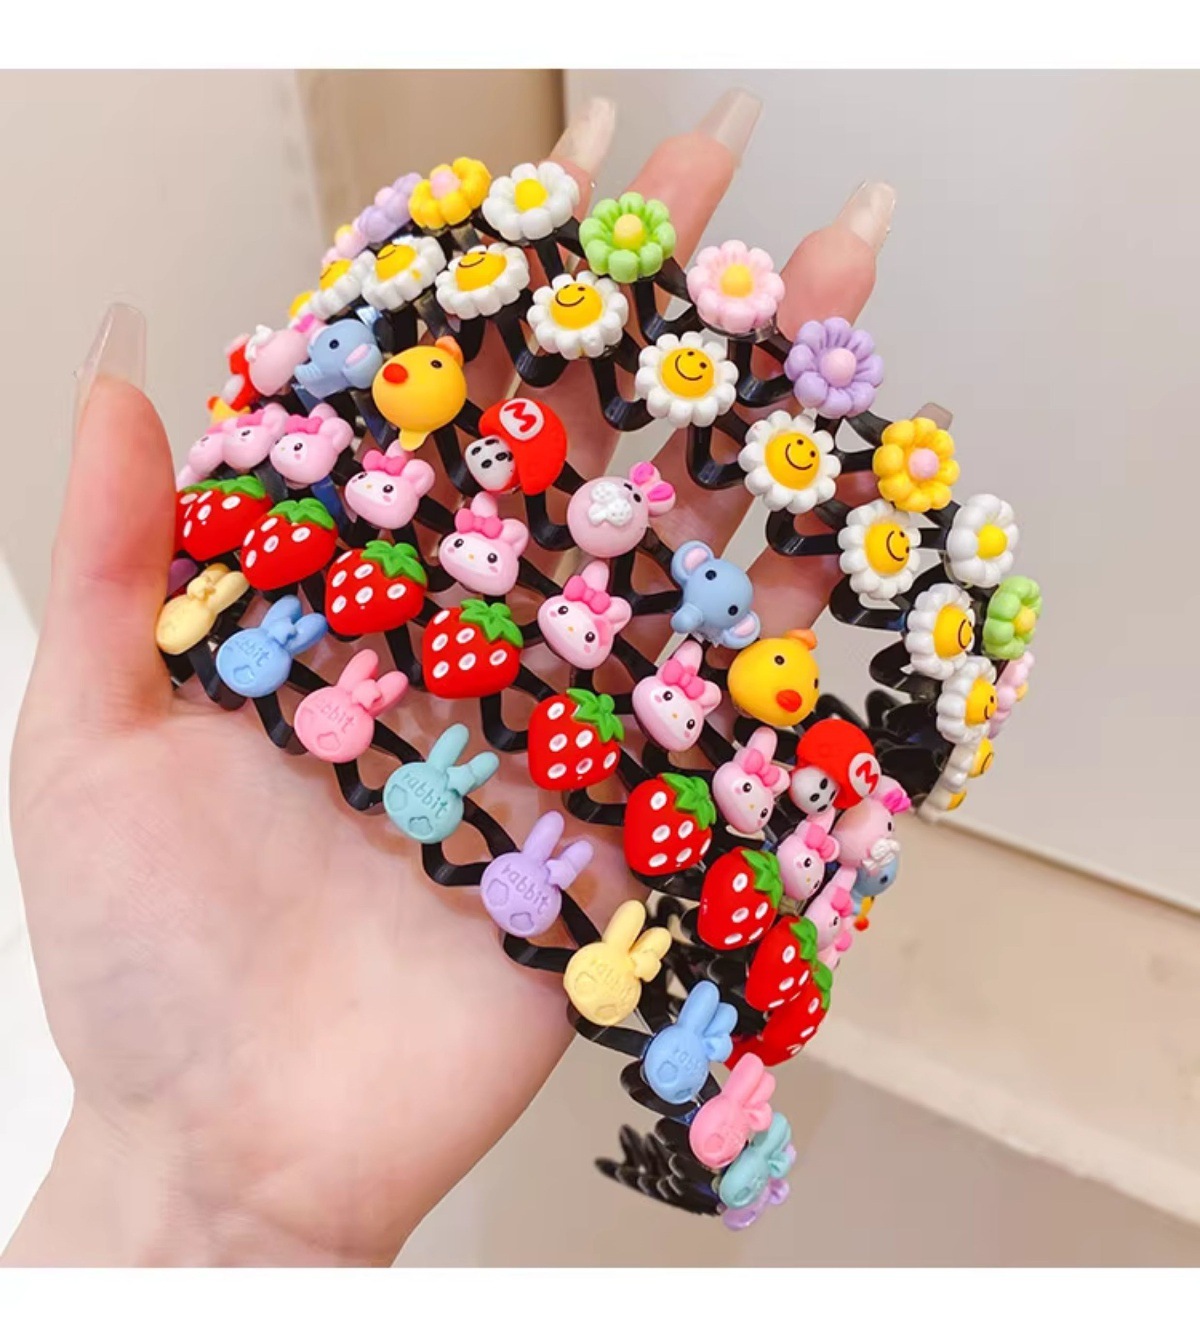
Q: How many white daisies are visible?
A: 14